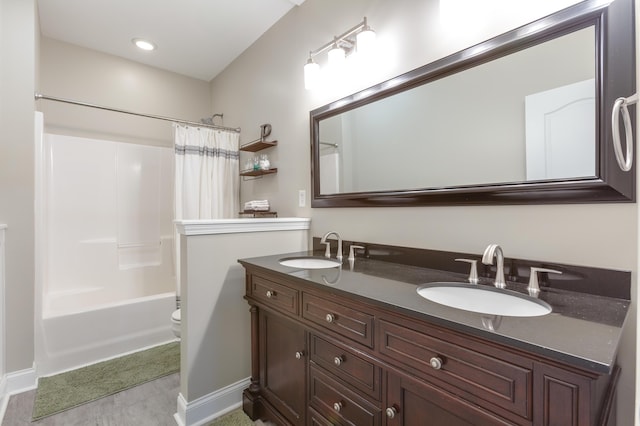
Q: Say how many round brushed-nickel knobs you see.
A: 7